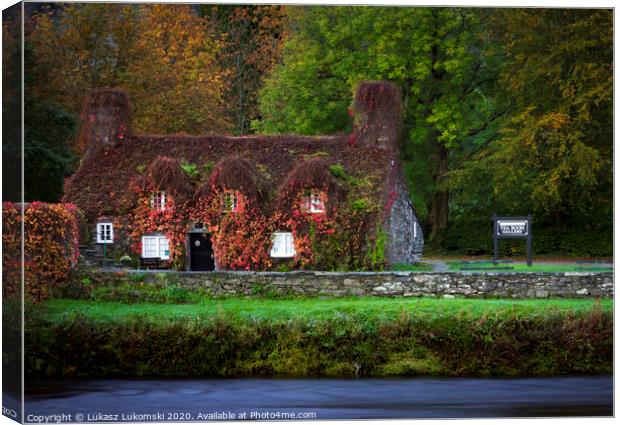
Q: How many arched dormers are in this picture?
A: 3